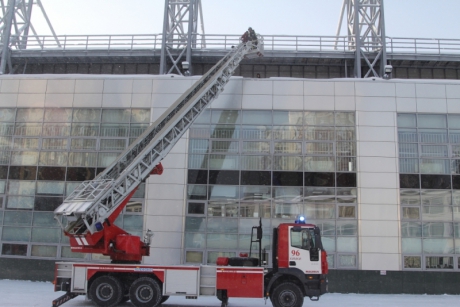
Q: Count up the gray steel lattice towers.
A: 3